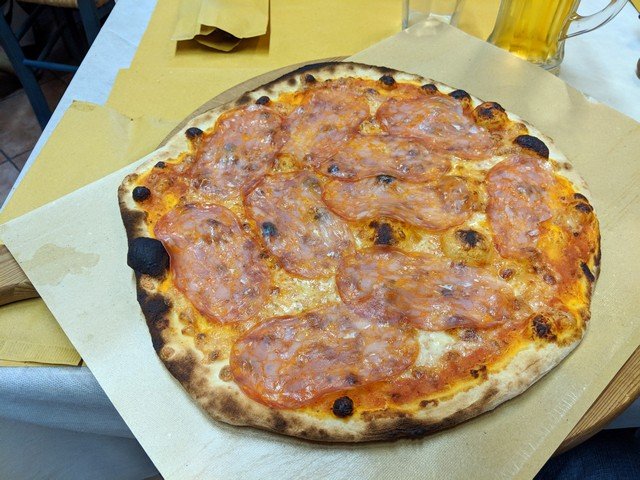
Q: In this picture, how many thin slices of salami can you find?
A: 10